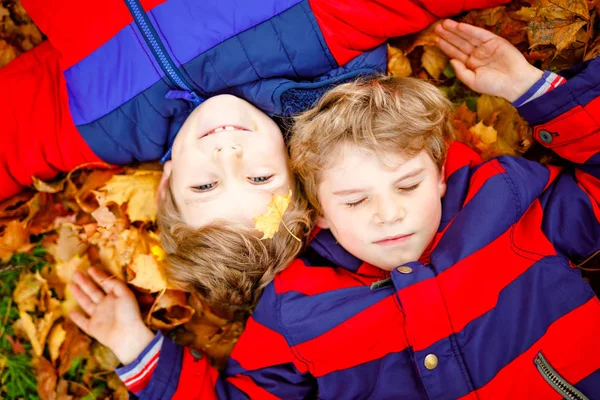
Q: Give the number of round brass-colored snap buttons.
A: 2